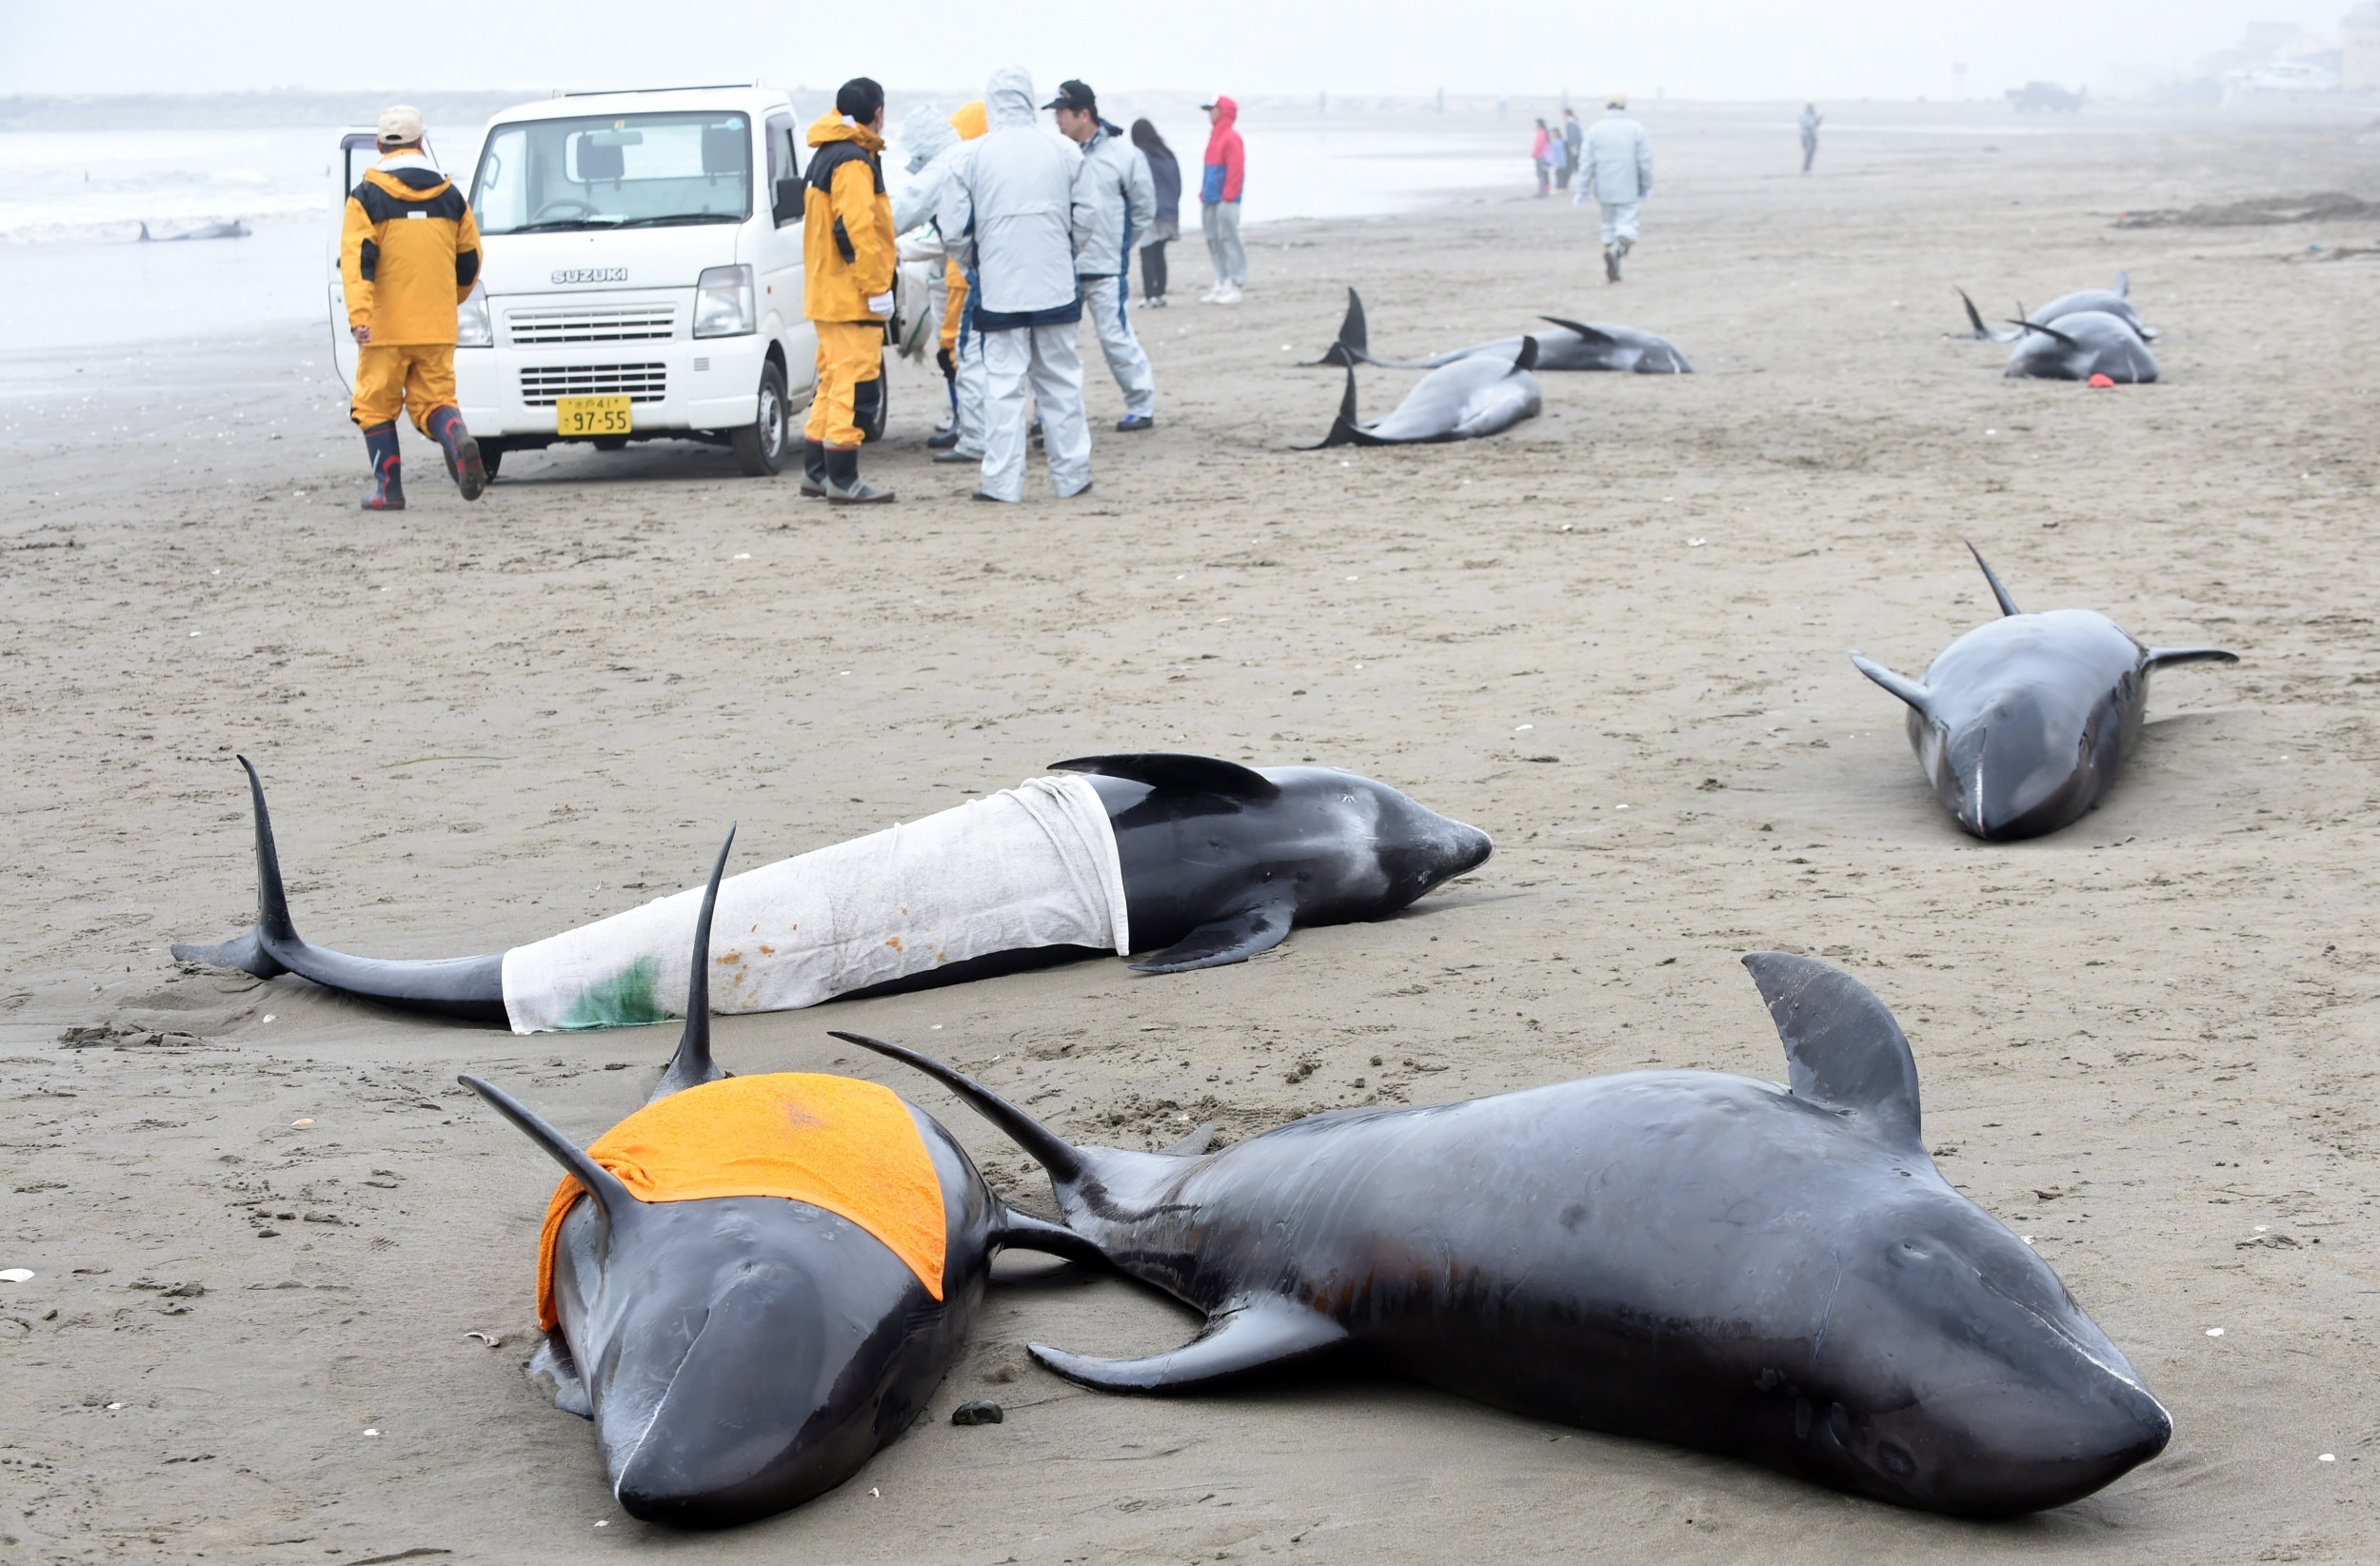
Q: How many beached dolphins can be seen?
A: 9